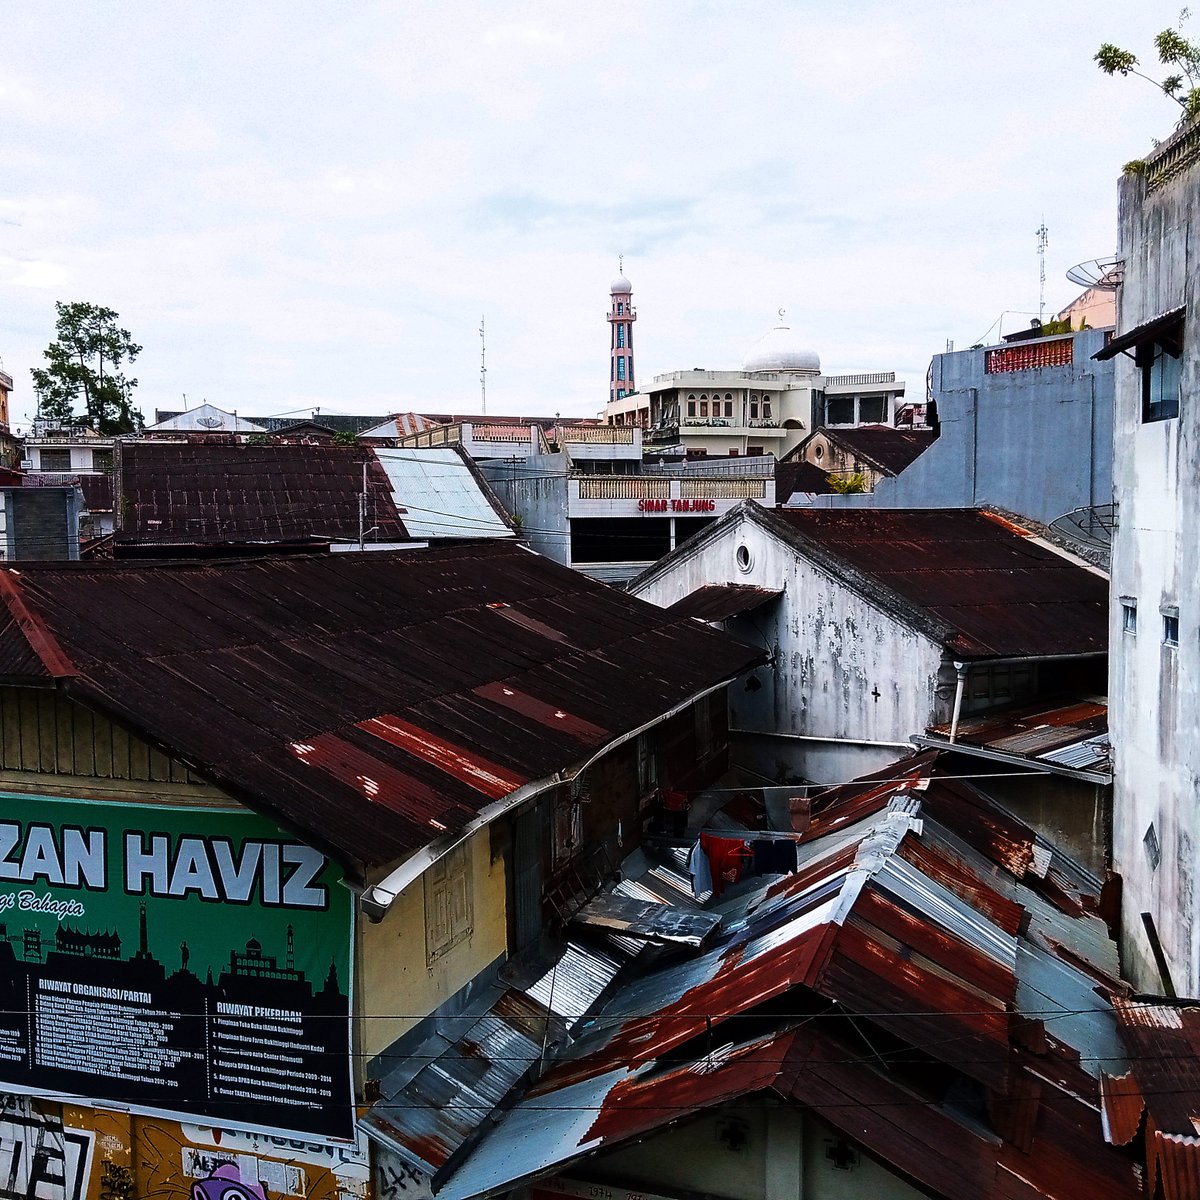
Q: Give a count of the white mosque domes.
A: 2